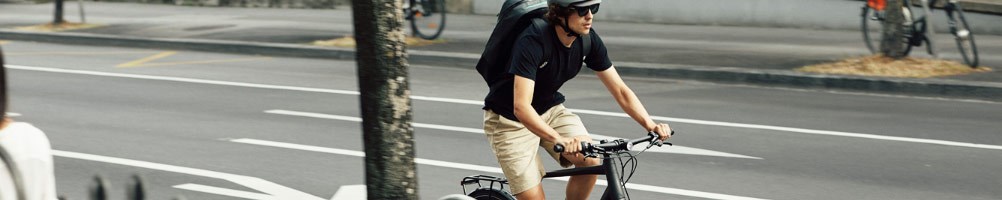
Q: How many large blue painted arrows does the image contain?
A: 0